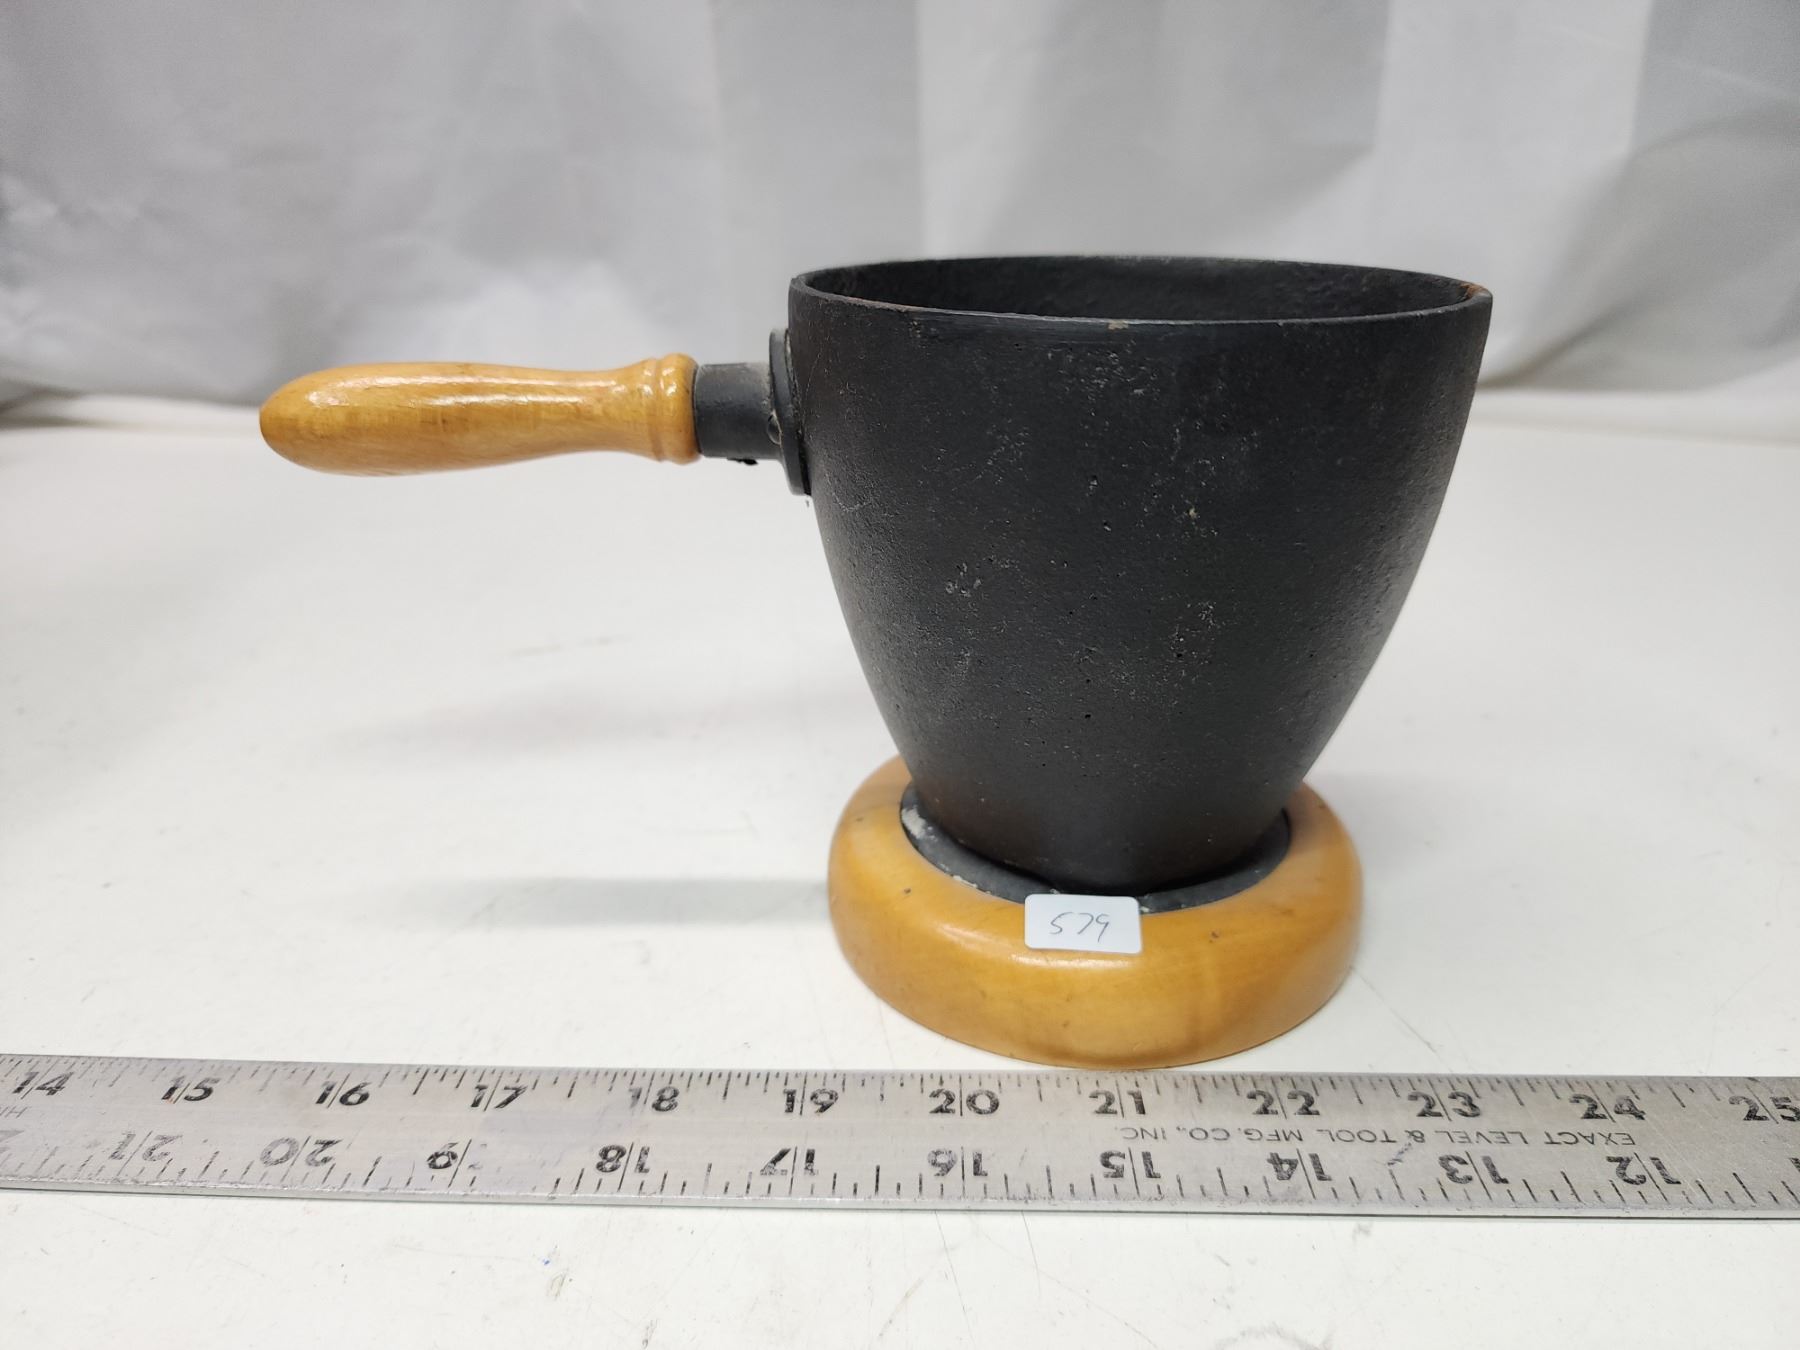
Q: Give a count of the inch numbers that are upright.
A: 12